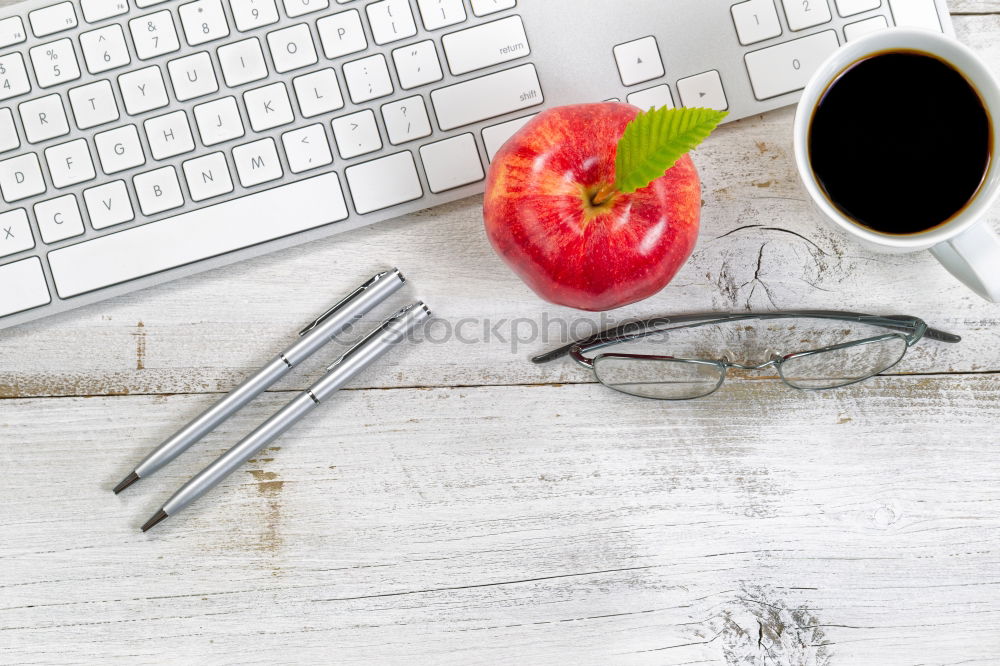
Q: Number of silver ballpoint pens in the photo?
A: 2